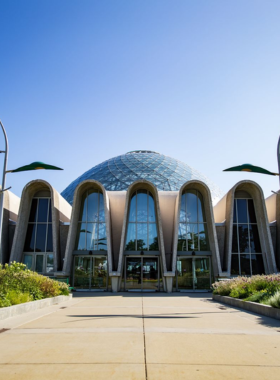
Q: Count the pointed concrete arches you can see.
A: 5